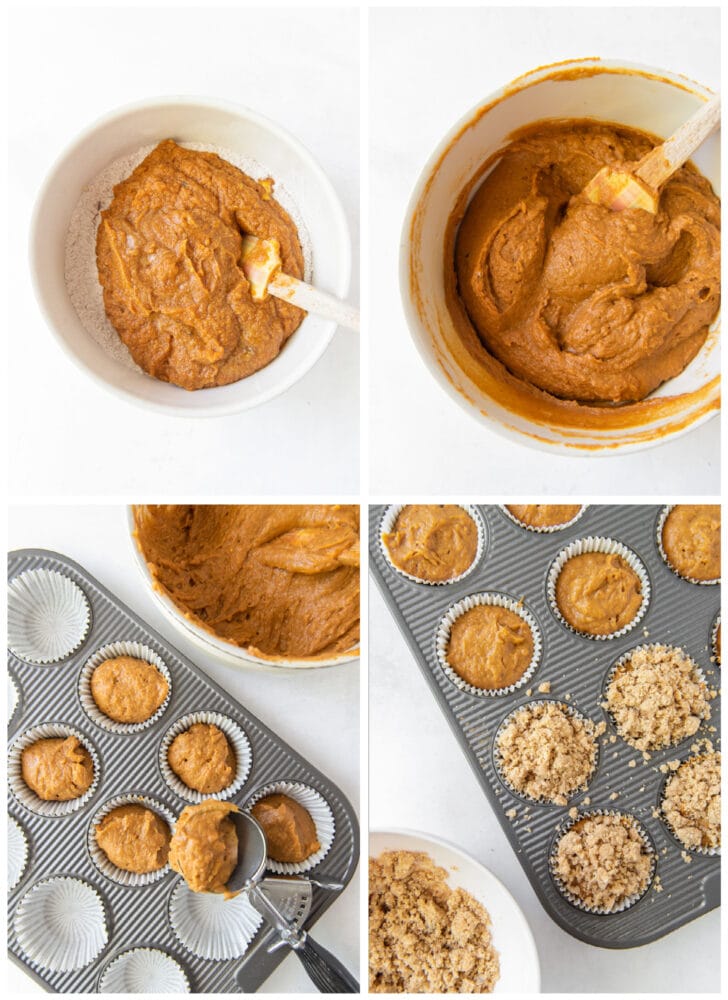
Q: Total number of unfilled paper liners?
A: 6